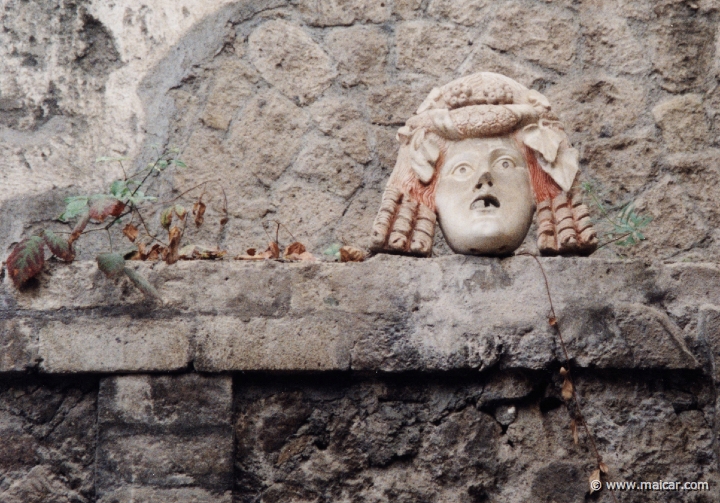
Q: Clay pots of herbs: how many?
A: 0